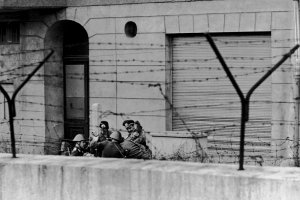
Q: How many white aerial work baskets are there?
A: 0